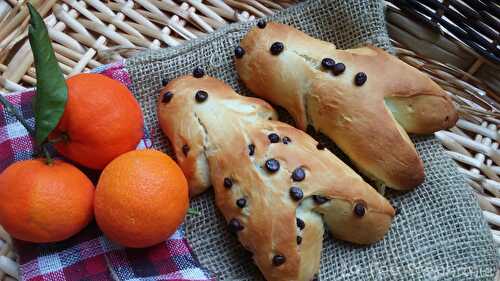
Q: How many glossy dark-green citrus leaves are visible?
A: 1